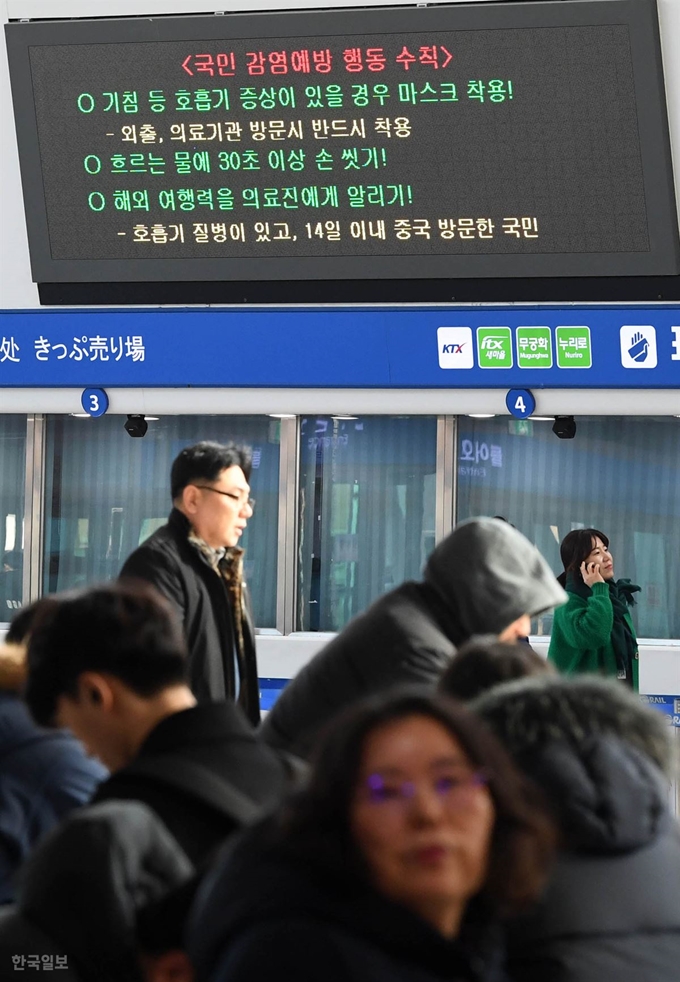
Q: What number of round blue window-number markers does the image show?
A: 2